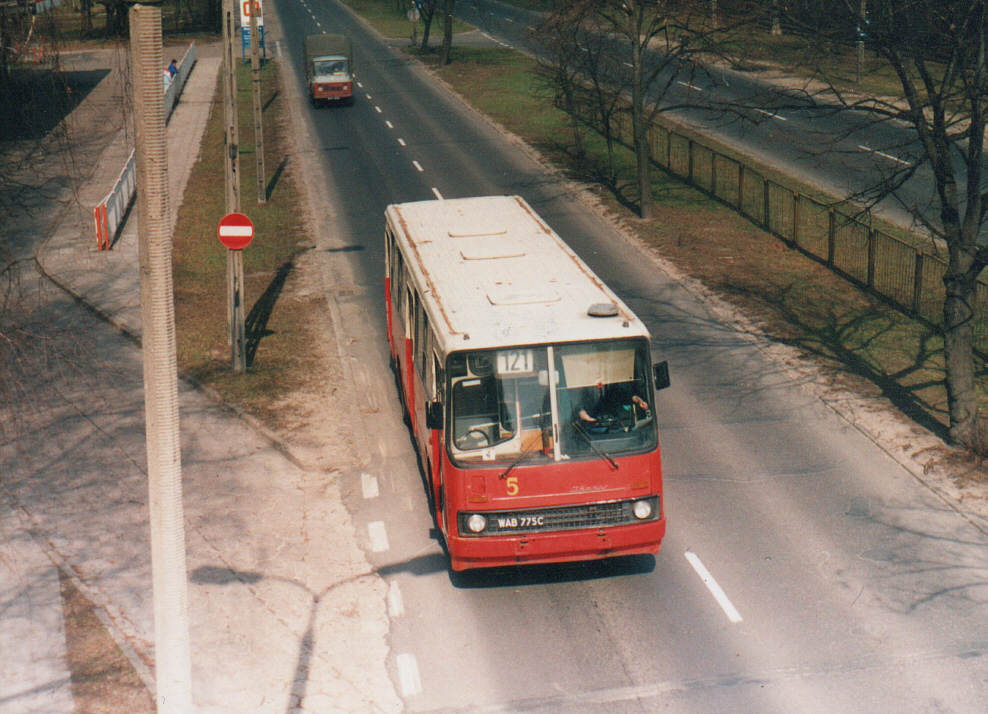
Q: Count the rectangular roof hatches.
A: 3